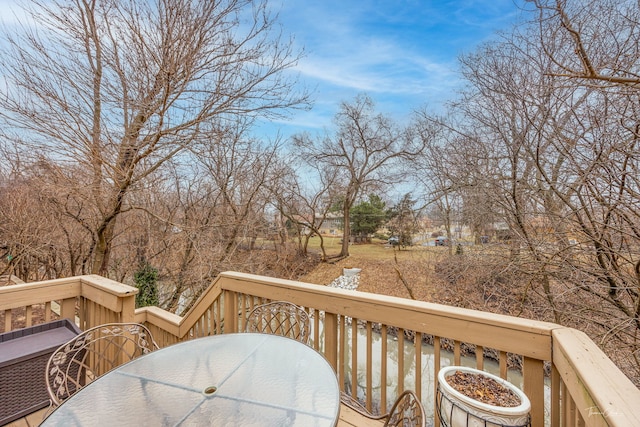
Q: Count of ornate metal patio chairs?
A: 3